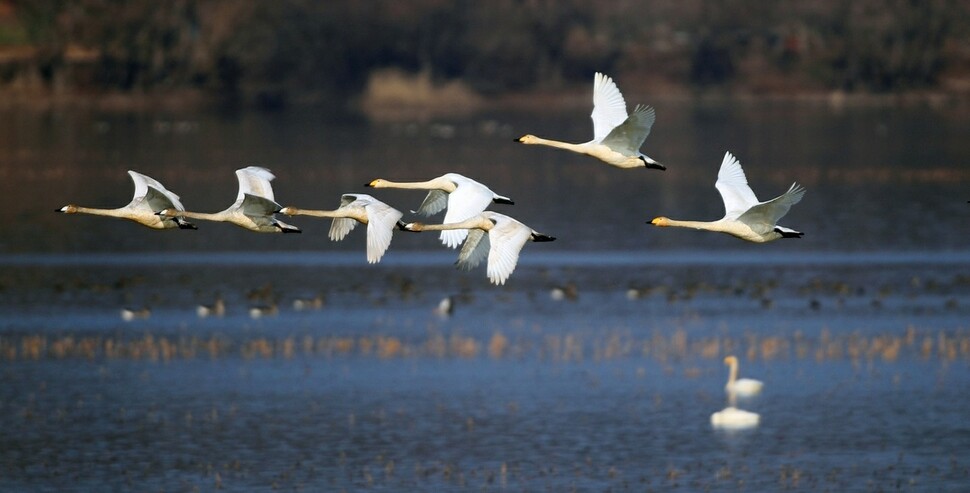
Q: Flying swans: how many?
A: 7